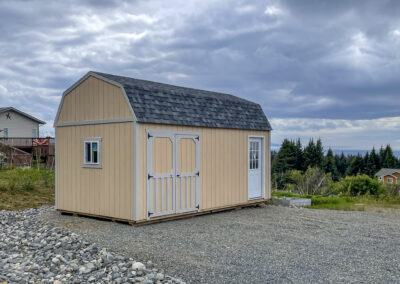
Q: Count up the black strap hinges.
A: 6